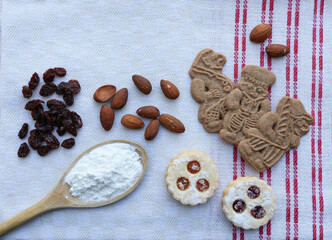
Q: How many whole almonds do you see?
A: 11